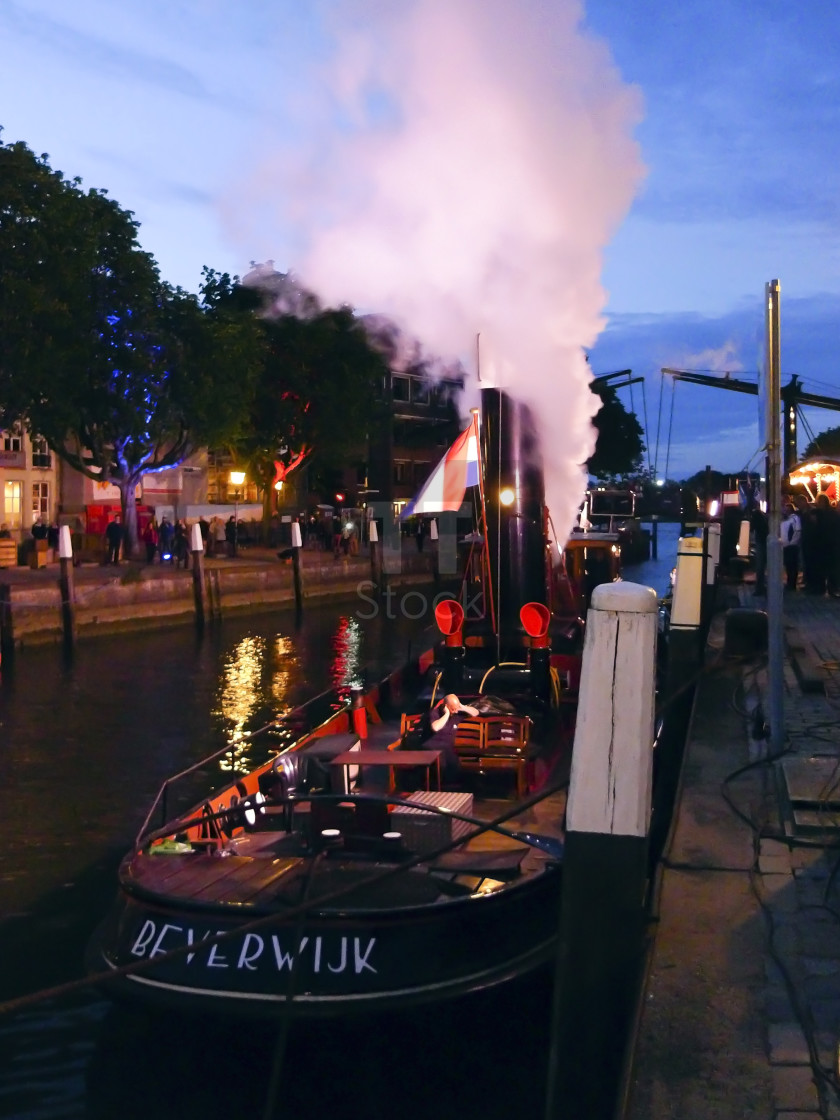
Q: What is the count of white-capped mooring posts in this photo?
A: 9